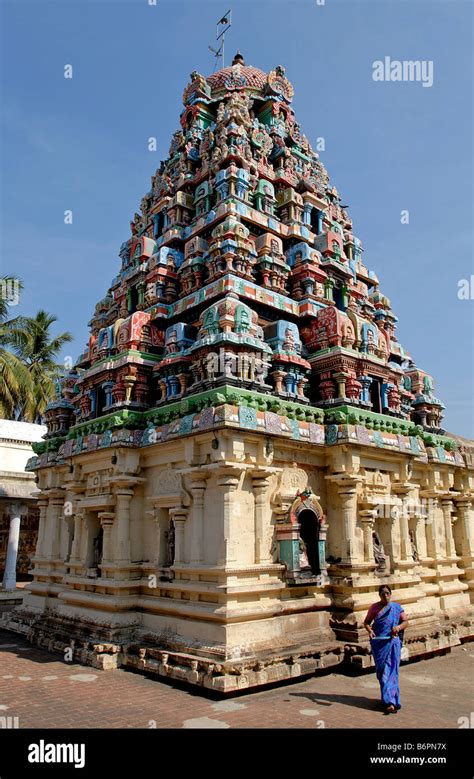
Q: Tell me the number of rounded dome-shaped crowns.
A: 1